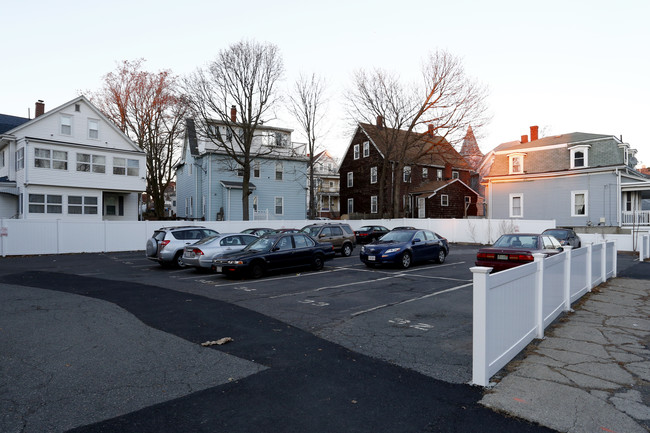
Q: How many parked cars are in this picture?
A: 11